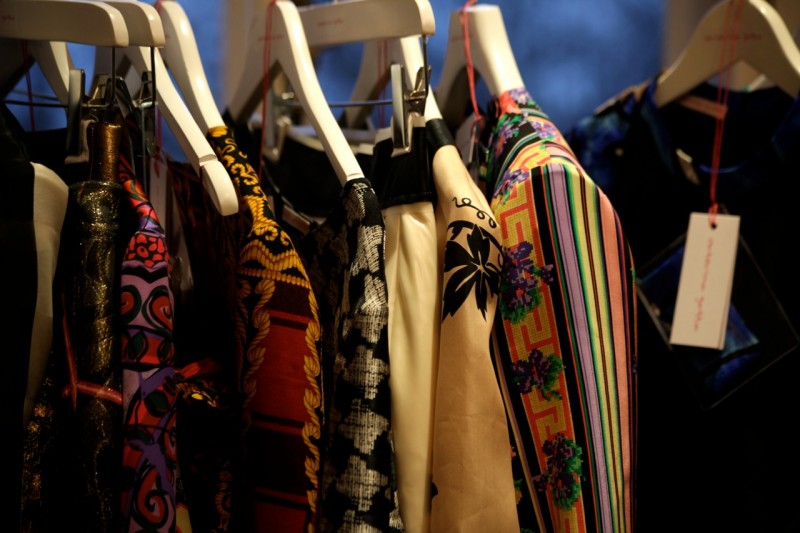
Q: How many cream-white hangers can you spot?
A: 10